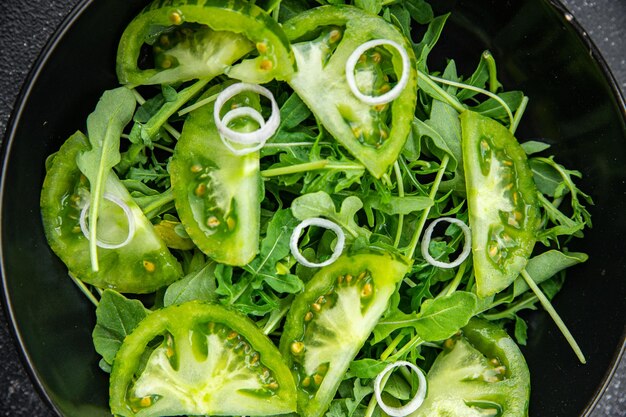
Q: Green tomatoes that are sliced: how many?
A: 8